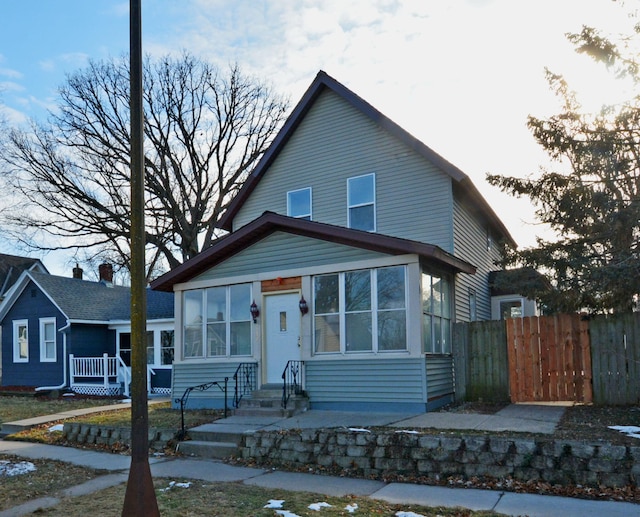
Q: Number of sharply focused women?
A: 0